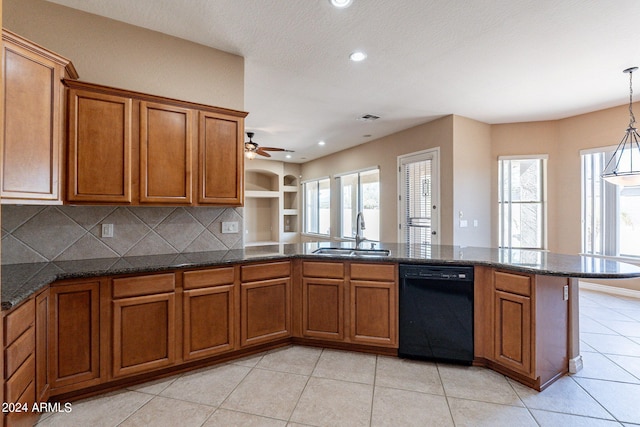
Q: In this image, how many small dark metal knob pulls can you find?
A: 0